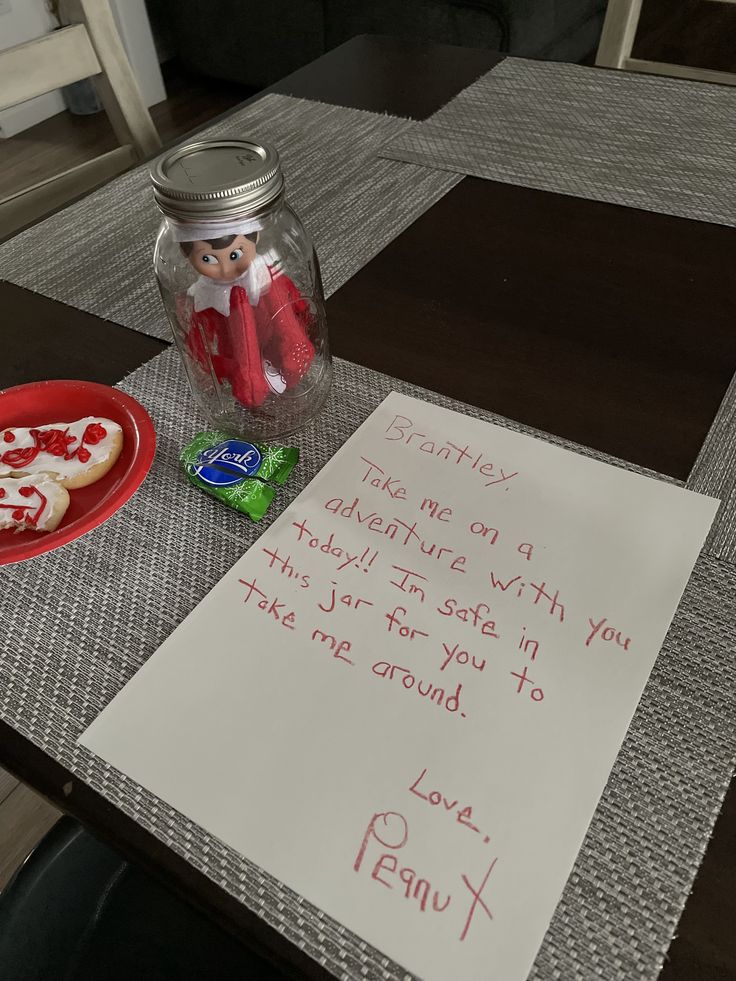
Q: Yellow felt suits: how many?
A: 0